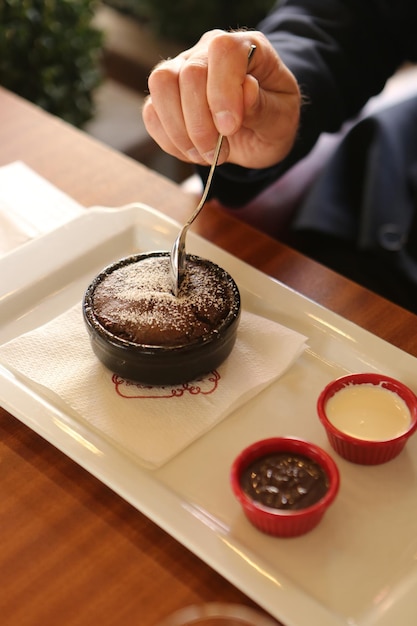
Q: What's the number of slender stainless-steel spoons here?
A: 1